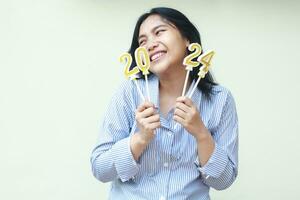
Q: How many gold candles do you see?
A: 4